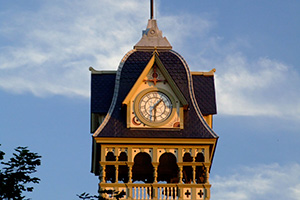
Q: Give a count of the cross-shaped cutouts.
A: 2